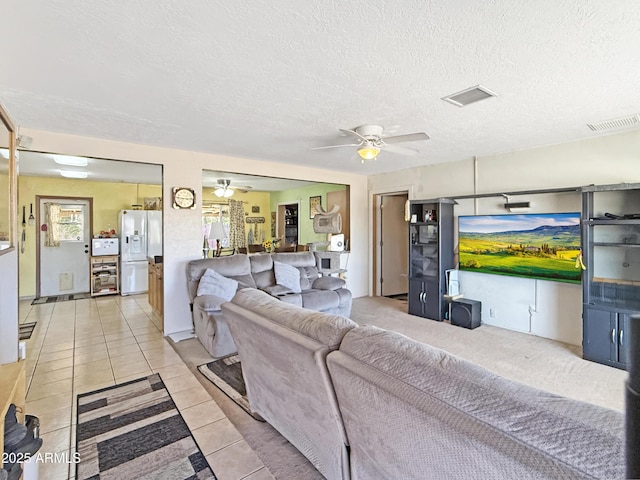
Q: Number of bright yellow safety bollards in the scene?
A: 0